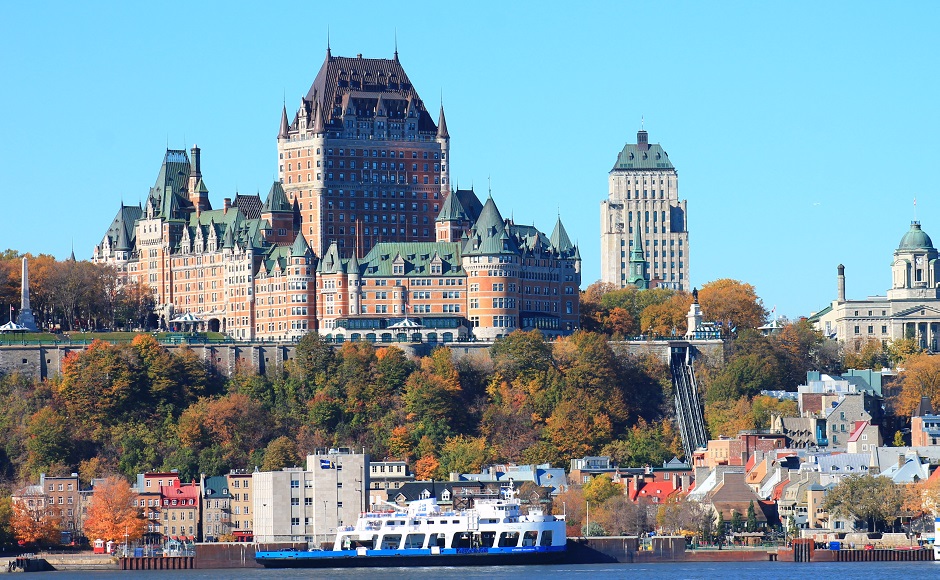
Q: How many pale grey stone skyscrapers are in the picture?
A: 1